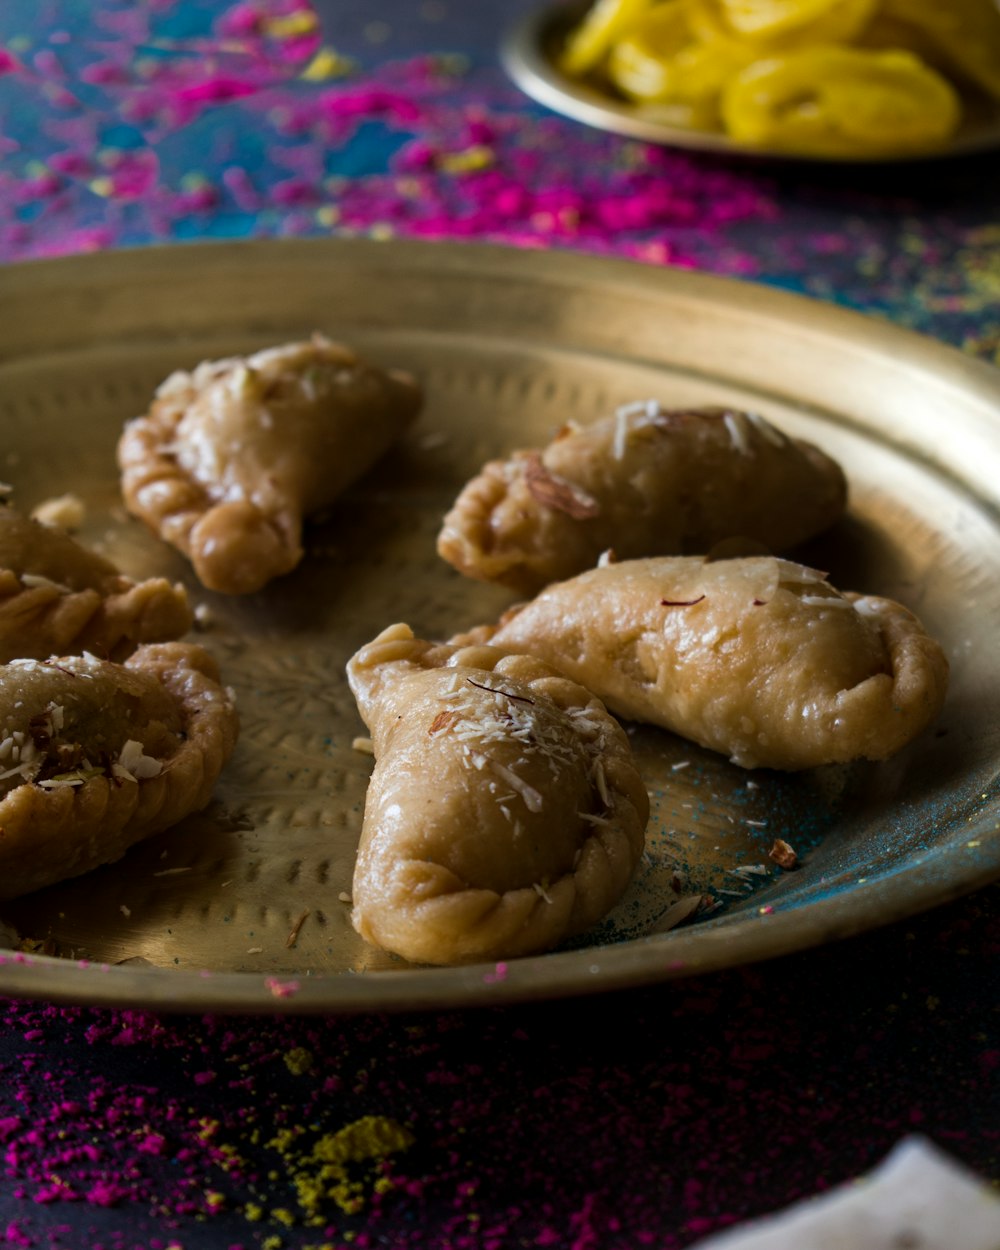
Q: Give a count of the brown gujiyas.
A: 6